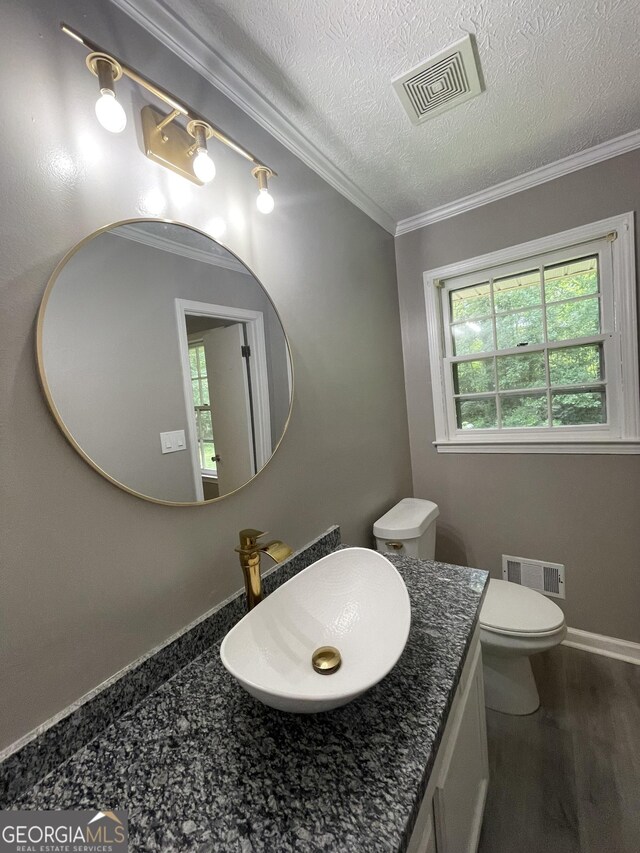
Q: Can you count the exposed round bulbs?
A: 3